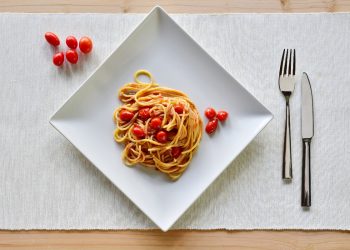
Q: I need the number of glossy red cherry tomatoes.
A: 15